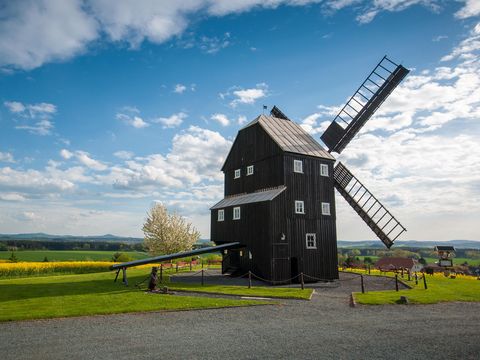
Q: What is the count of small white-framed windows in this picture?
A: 9